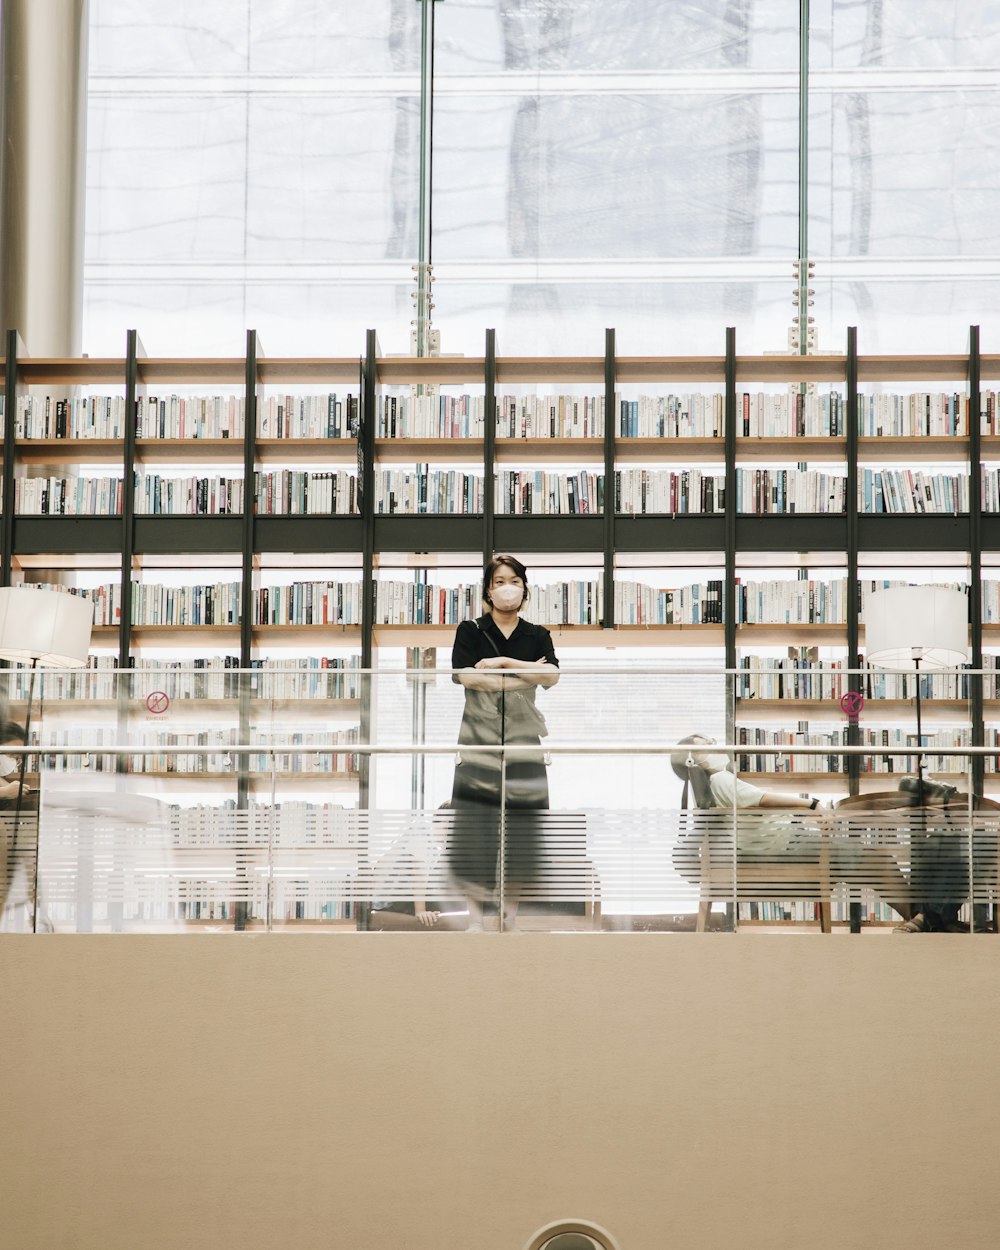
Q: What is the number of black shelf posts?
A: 9